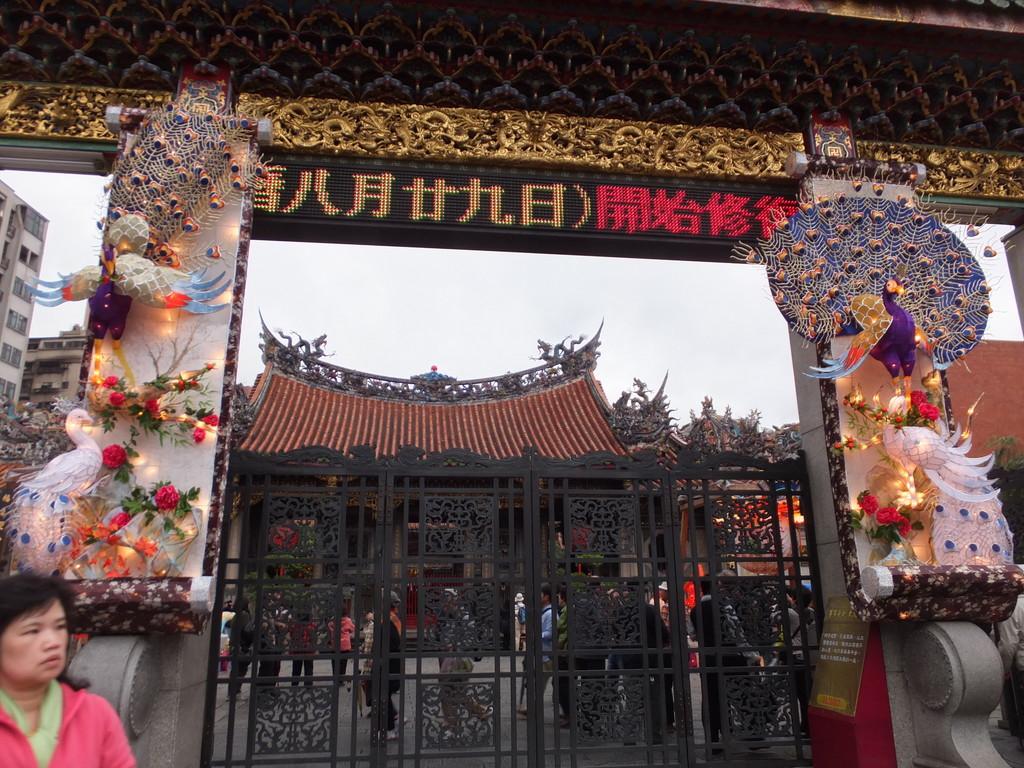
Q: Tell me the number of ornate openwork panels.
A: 12